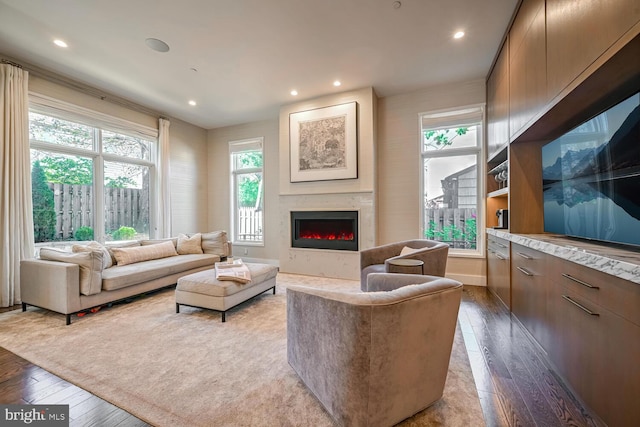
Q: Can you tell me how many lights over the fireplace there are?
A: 2